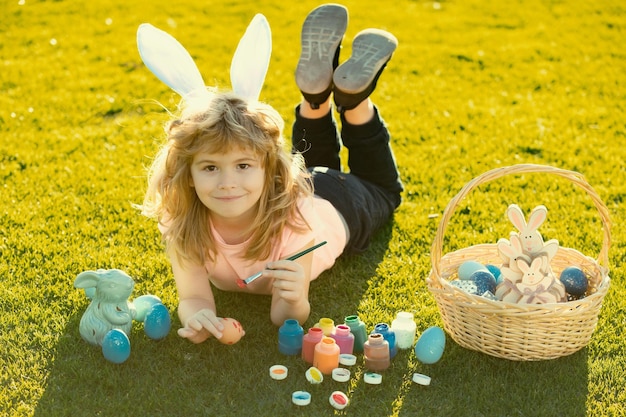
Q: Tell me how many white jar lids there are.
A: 8